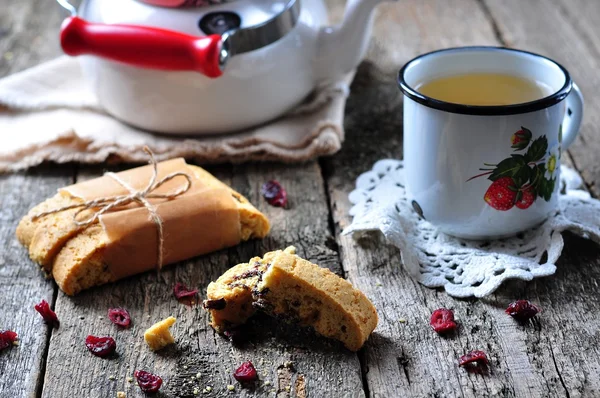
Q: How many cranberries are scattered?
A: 11